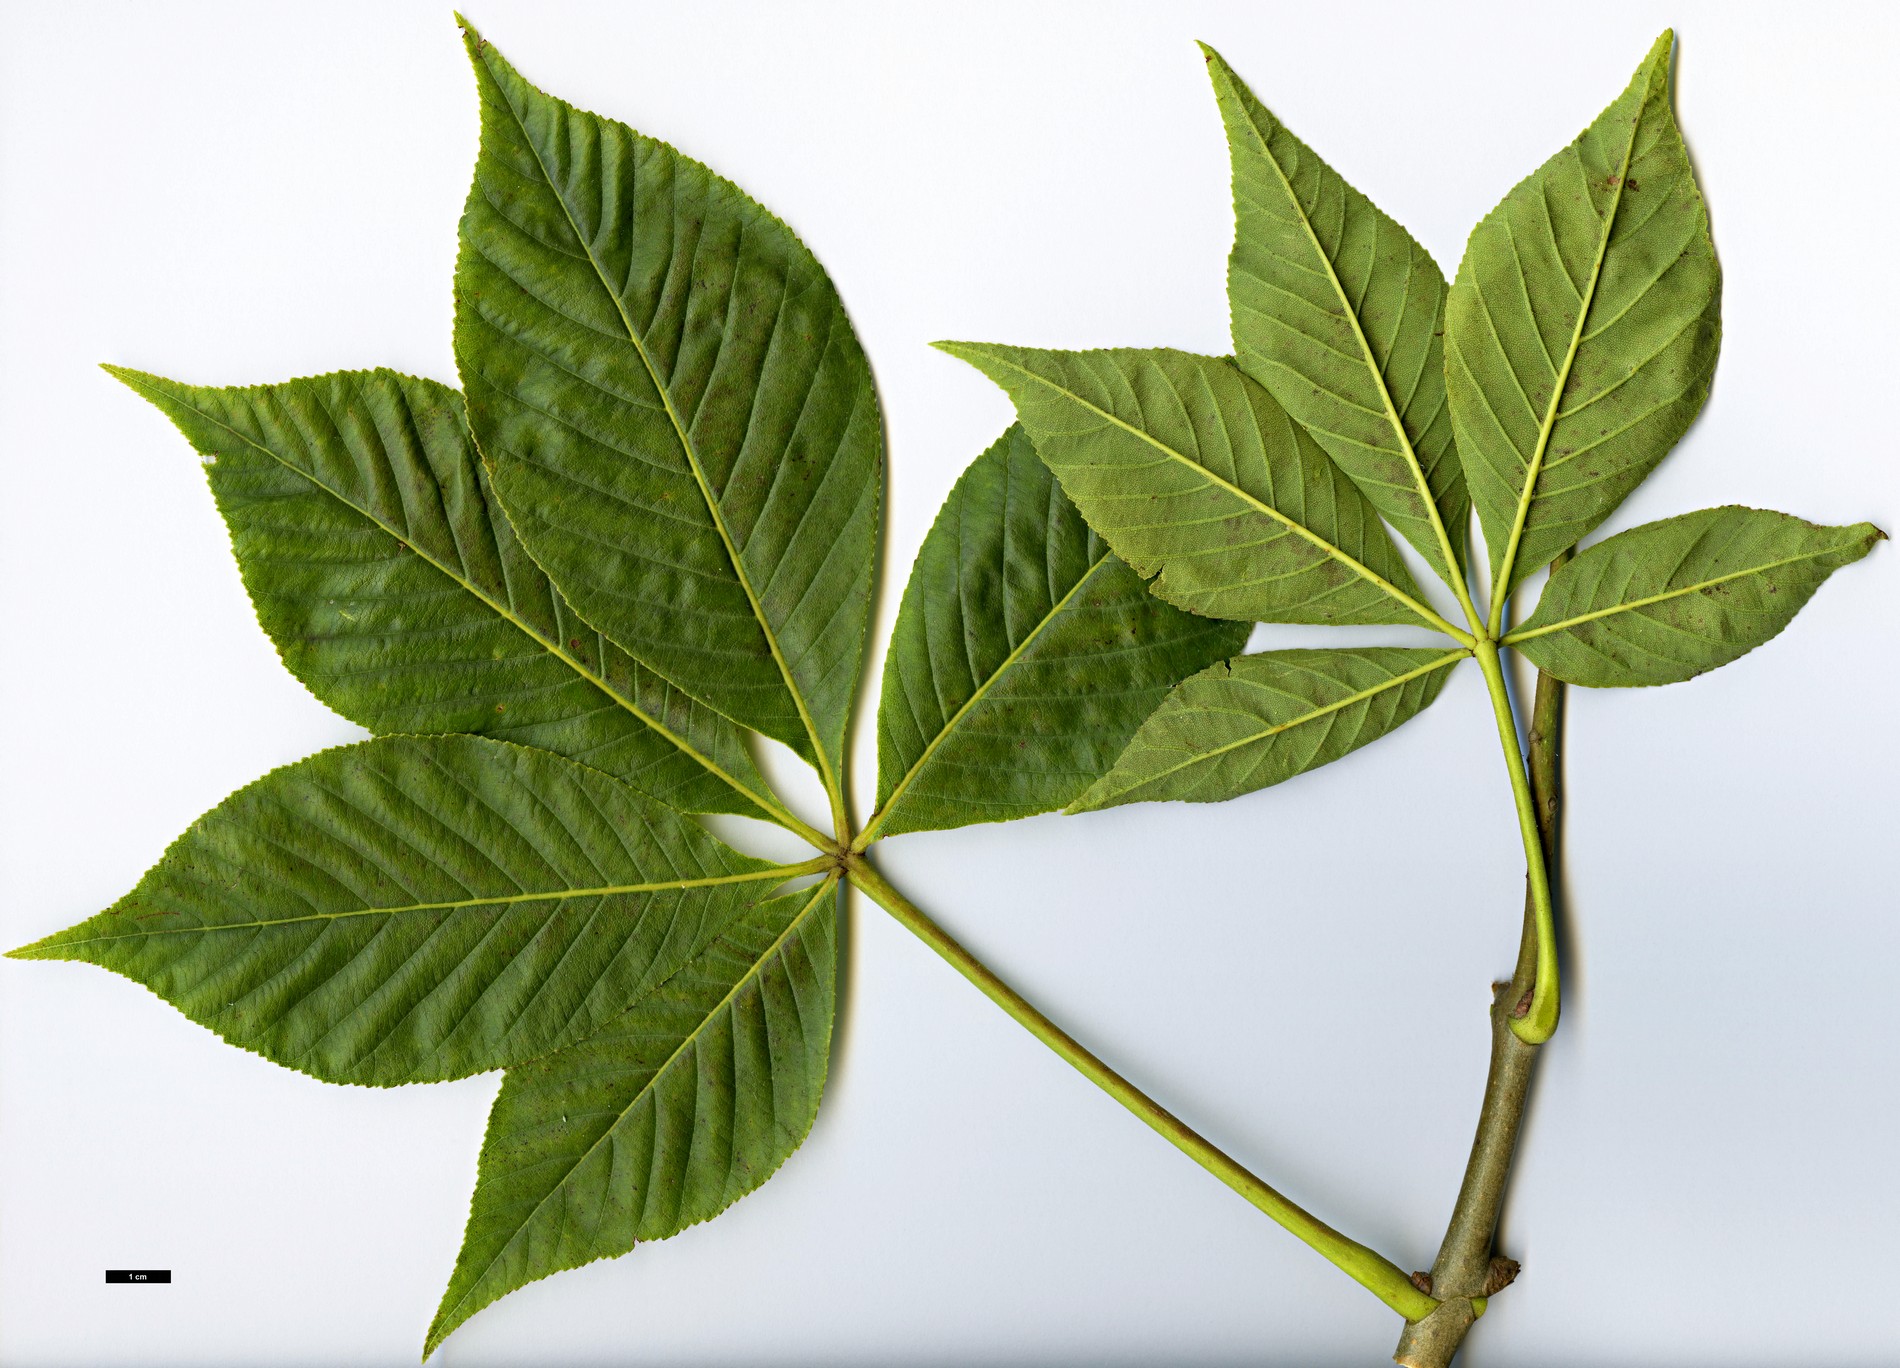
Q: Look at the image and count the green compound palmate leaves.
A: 2